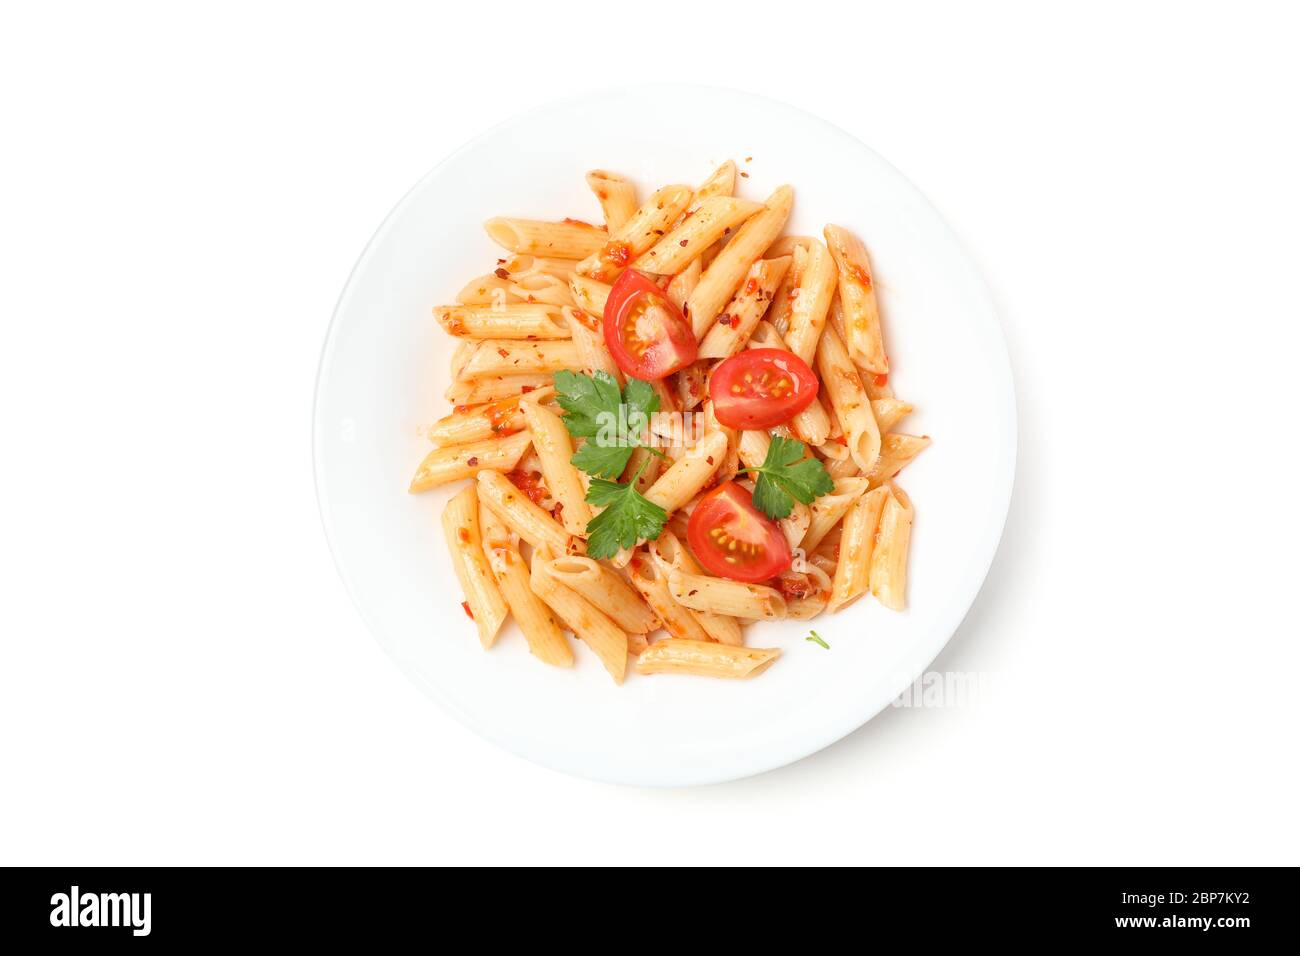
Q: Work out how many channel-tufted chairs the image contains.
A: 0